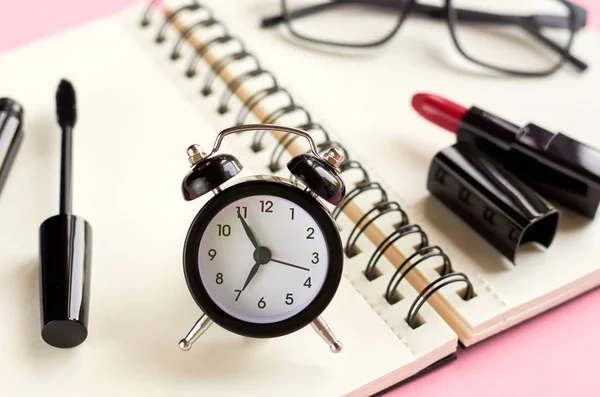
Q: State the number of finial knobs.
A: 2